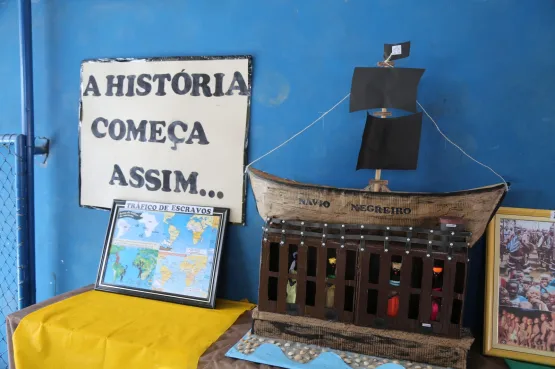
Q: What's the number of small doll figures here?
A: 4